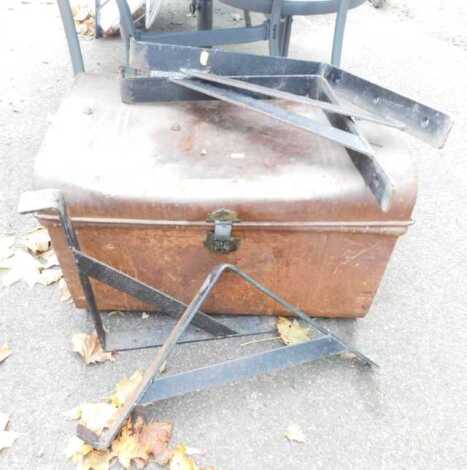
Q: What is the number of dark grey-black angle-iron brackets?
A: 4